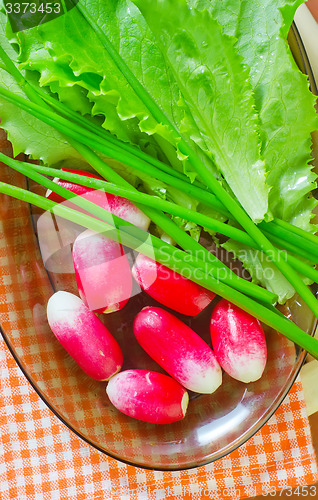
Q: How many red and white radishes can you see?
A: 7